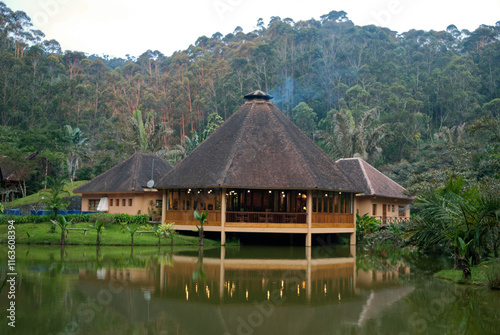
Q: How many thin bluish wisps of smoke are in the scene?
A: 1